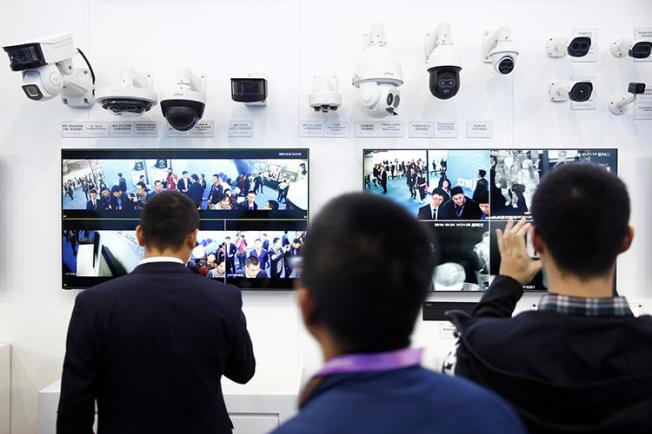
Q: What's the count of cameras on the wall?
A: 12